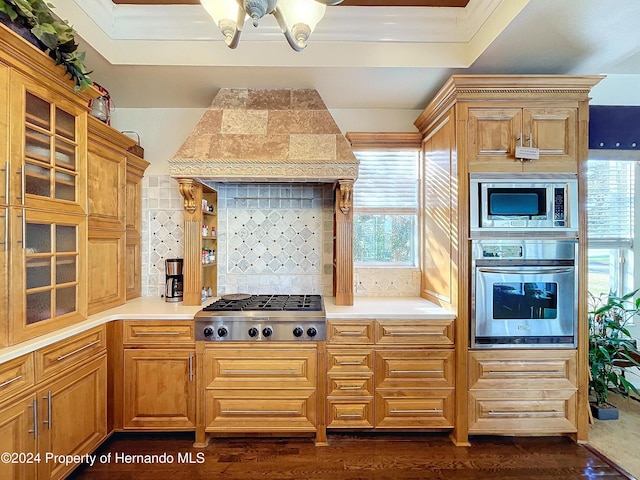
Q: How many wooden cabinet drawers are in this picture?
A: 14